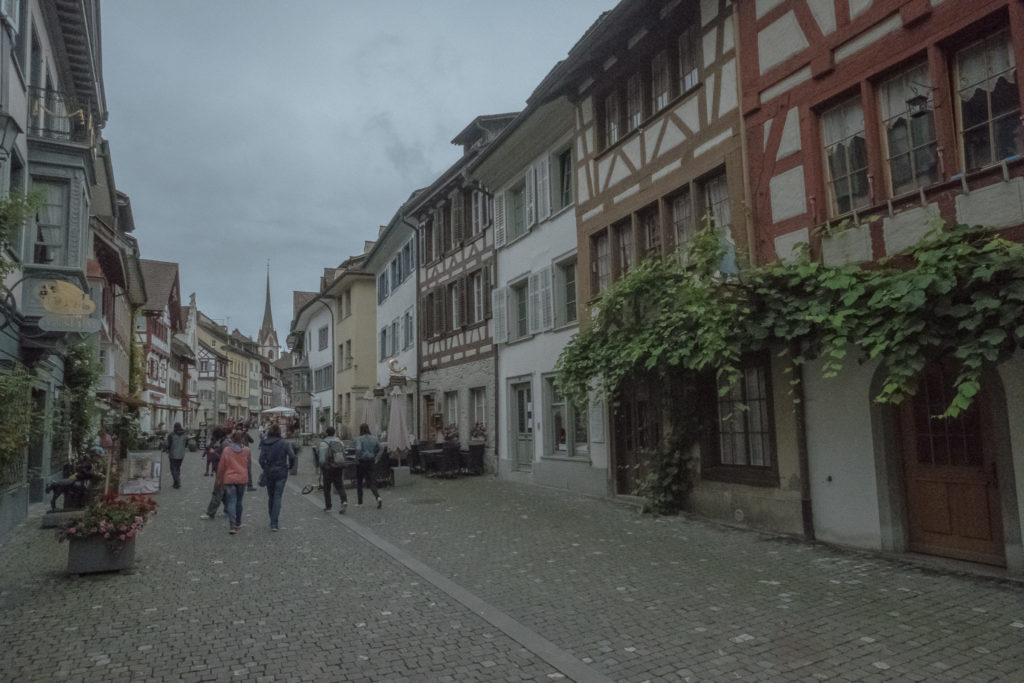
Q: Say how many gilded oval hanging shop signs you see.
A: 1